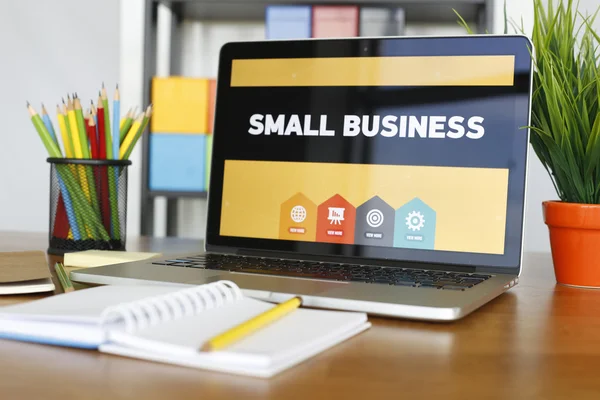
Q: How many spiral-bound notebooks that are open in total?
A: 1